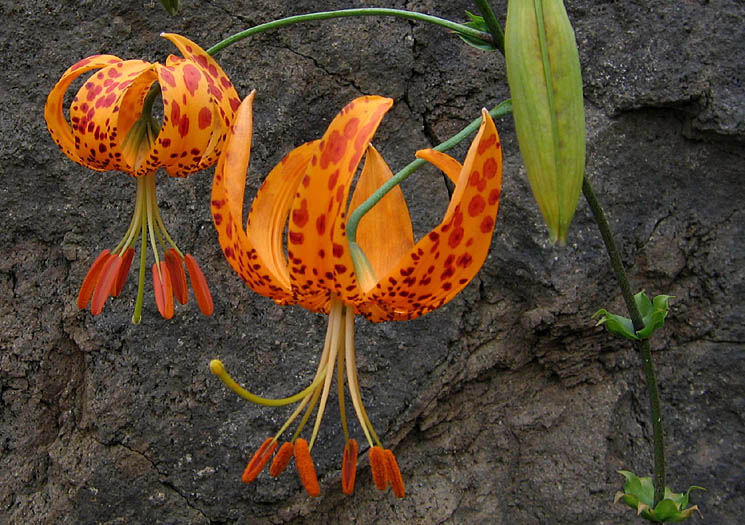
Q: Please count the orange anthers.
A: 12